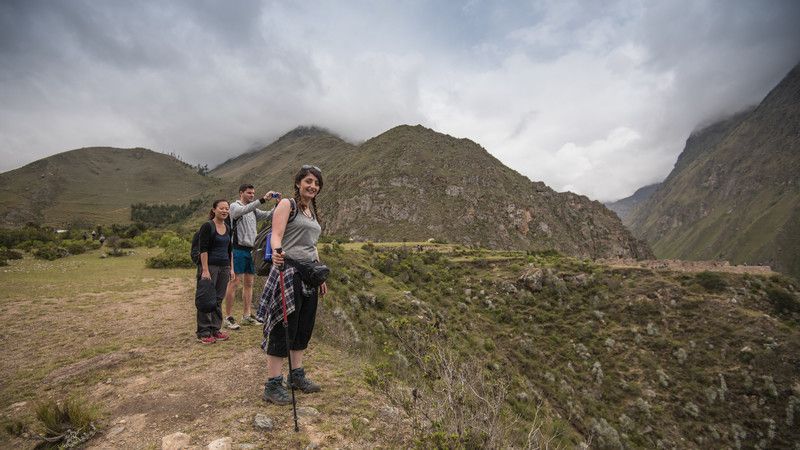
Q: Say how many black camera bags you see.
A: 1